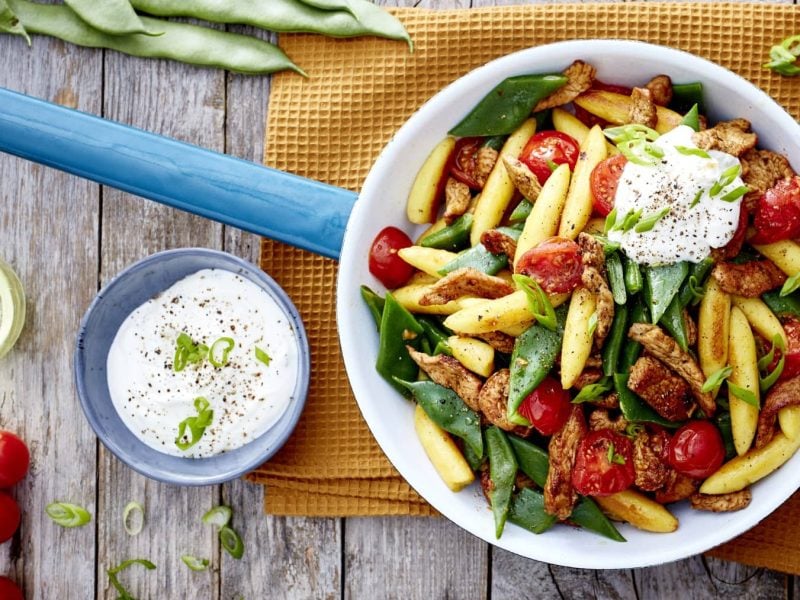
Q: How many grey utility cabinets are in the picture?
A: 0